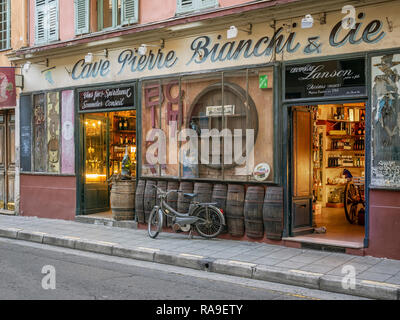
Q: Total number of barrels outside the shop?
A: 11